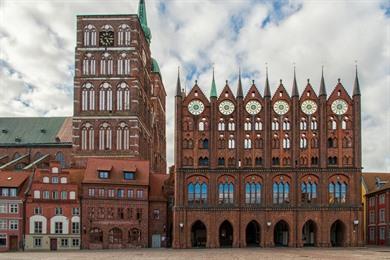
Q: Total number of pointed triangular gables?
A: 6